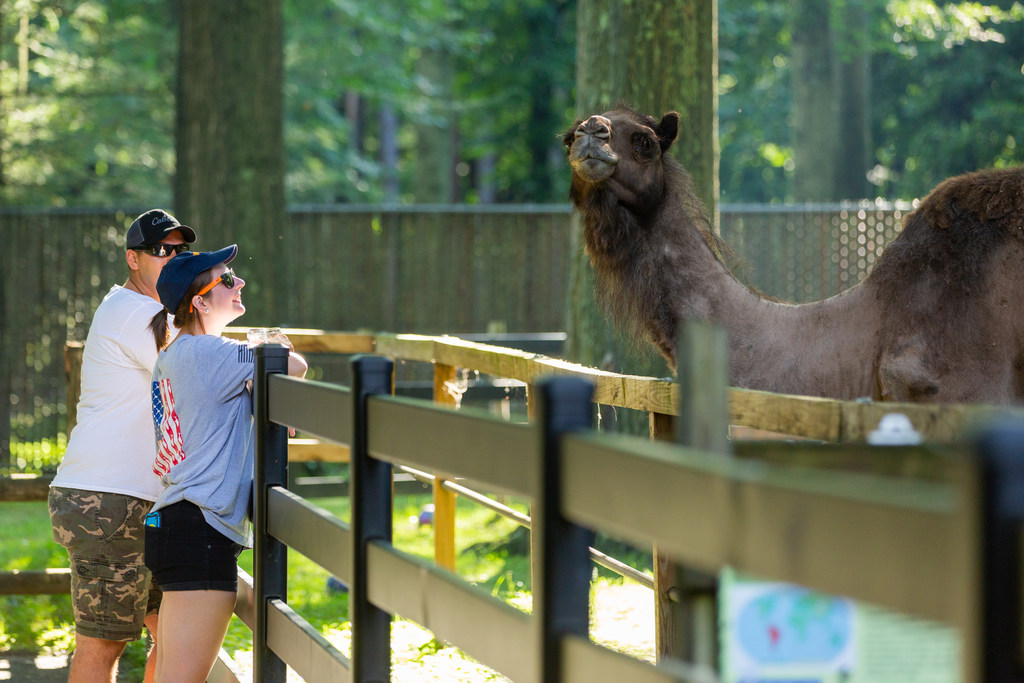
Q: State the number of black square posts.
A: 4